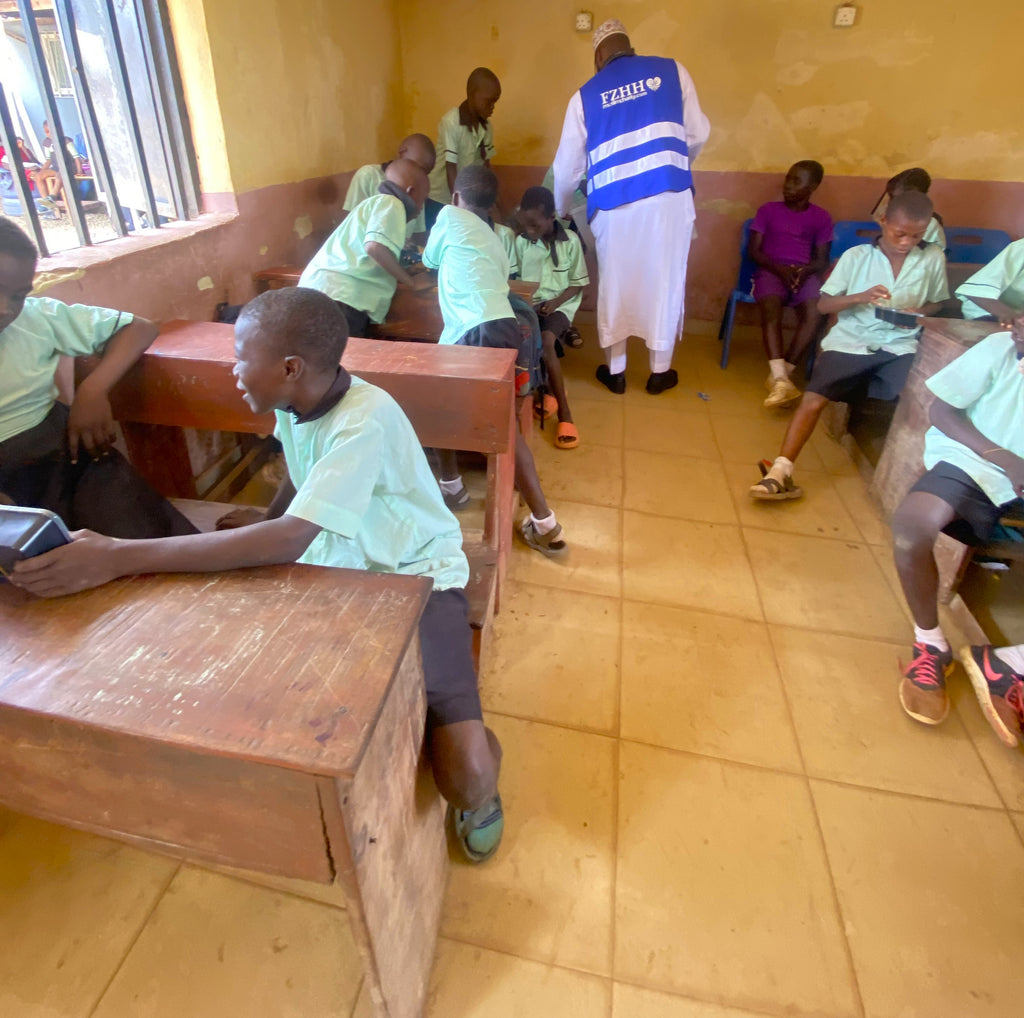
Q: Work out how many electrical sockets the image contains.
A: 2